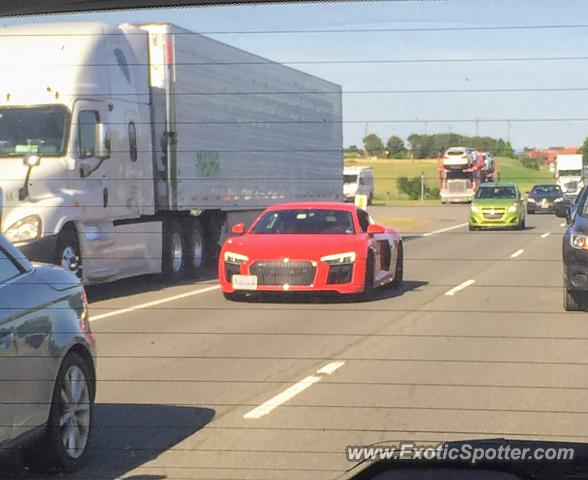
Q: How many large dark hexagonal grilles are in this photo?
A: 1